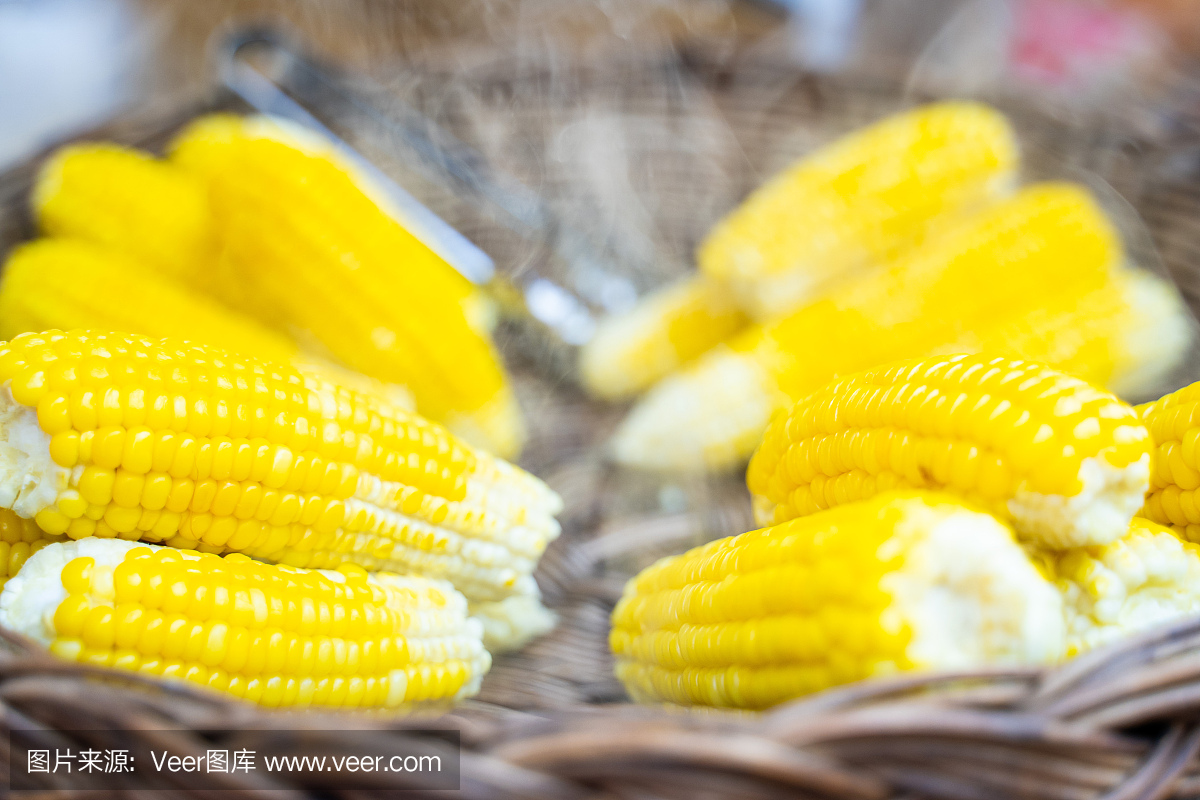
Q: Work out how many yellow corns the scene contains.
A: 14